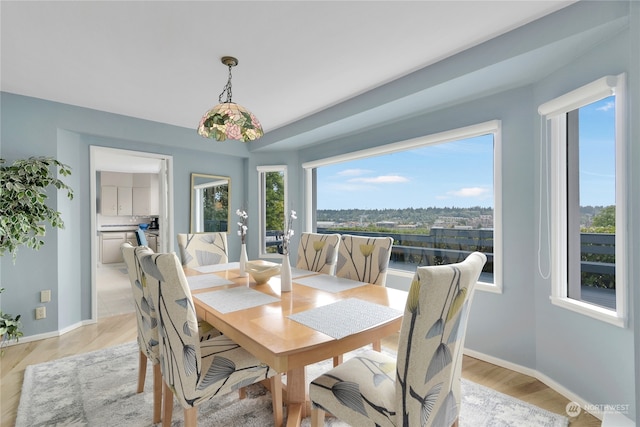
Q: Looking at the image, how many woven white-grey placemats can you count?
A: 6